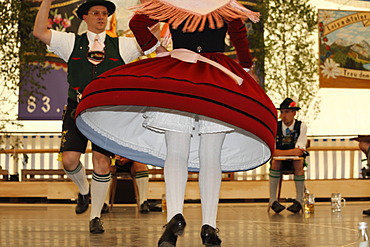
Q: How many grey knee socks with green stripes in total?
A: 2